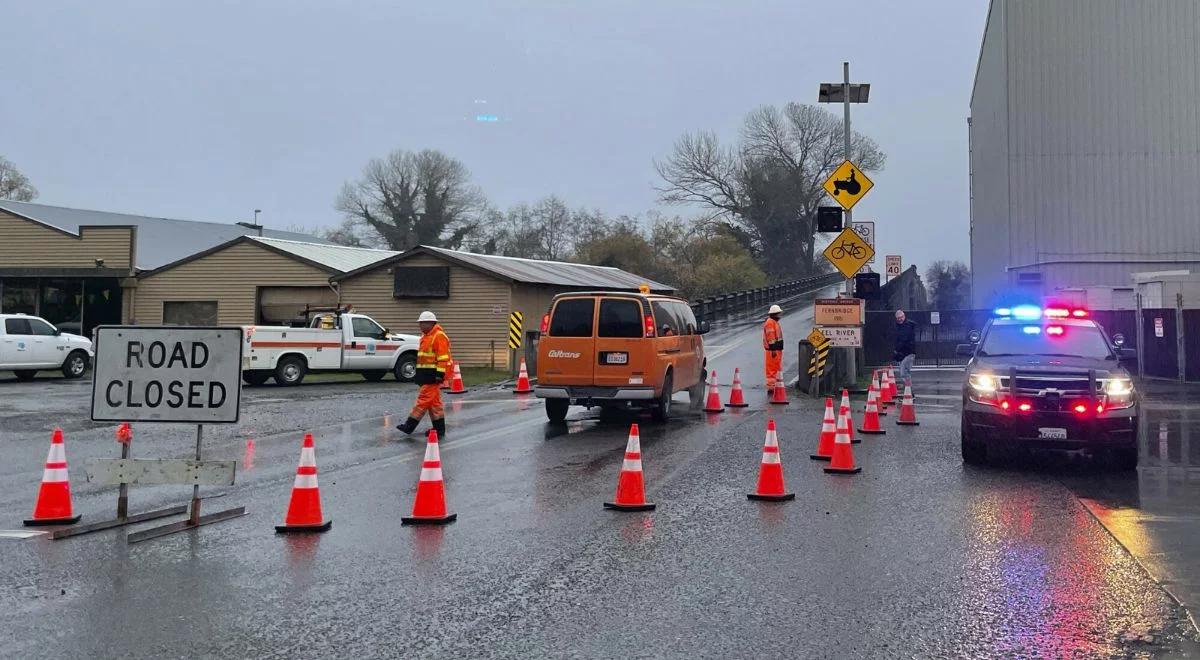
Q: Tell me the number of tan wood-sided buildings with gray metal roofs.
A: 3